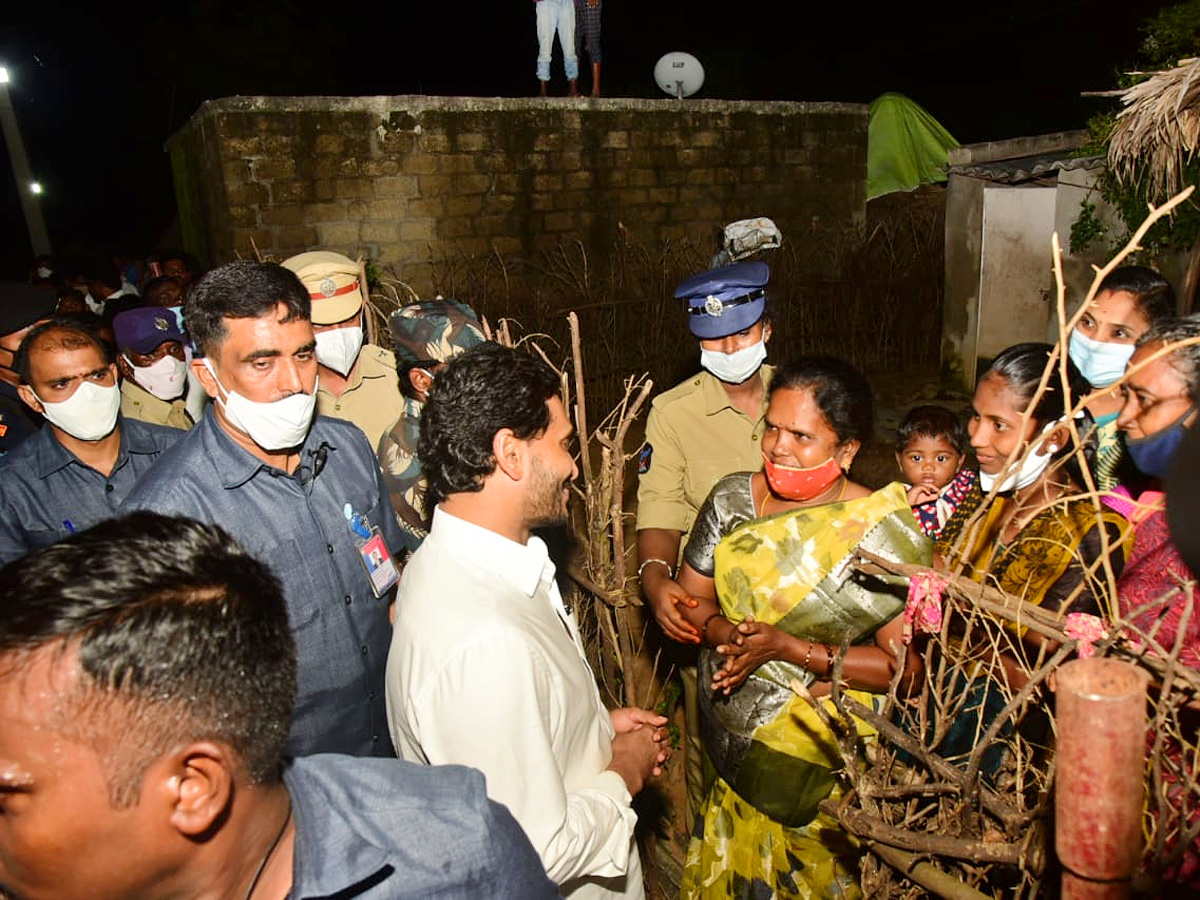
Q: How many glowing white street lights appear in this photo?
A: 2